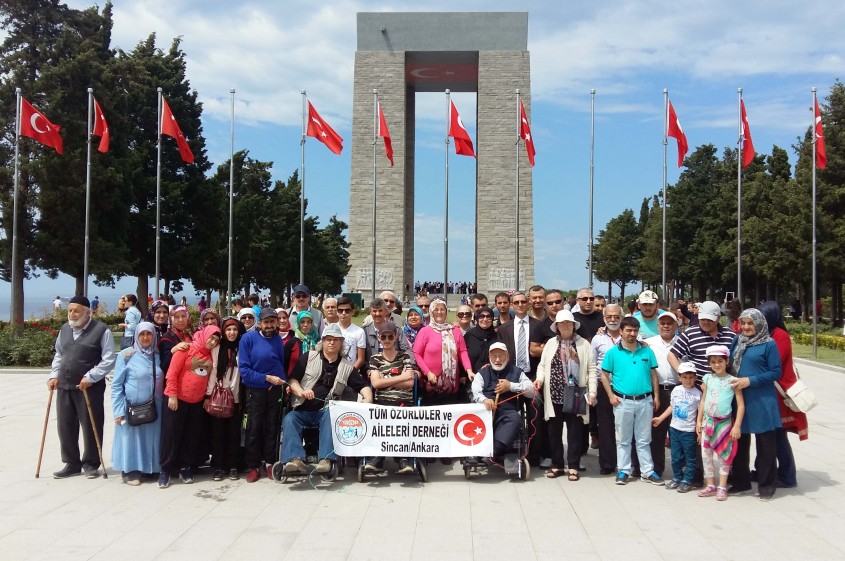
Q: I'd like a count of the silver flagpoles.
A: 12